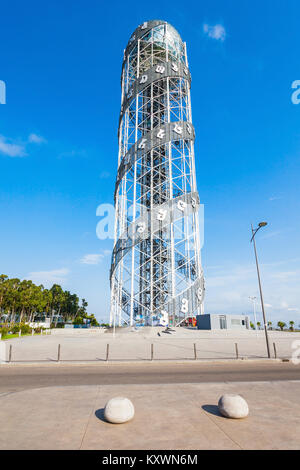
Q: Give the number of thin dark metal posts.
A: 7